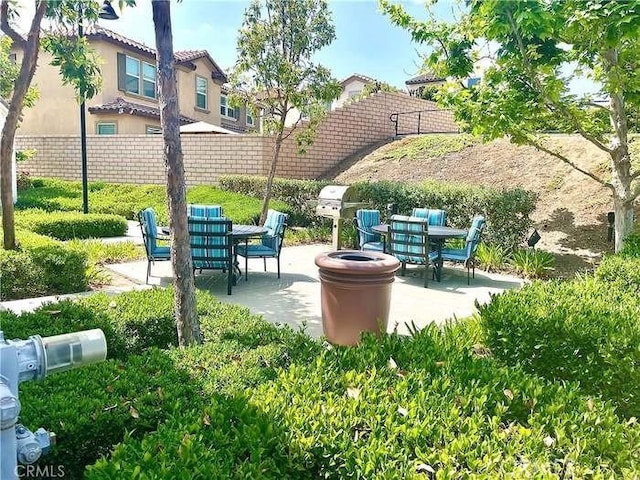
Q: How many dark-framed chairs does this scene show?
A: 8